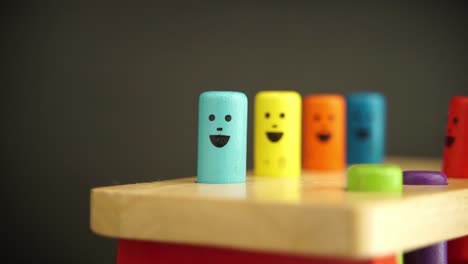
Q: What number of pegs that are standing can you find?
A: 5